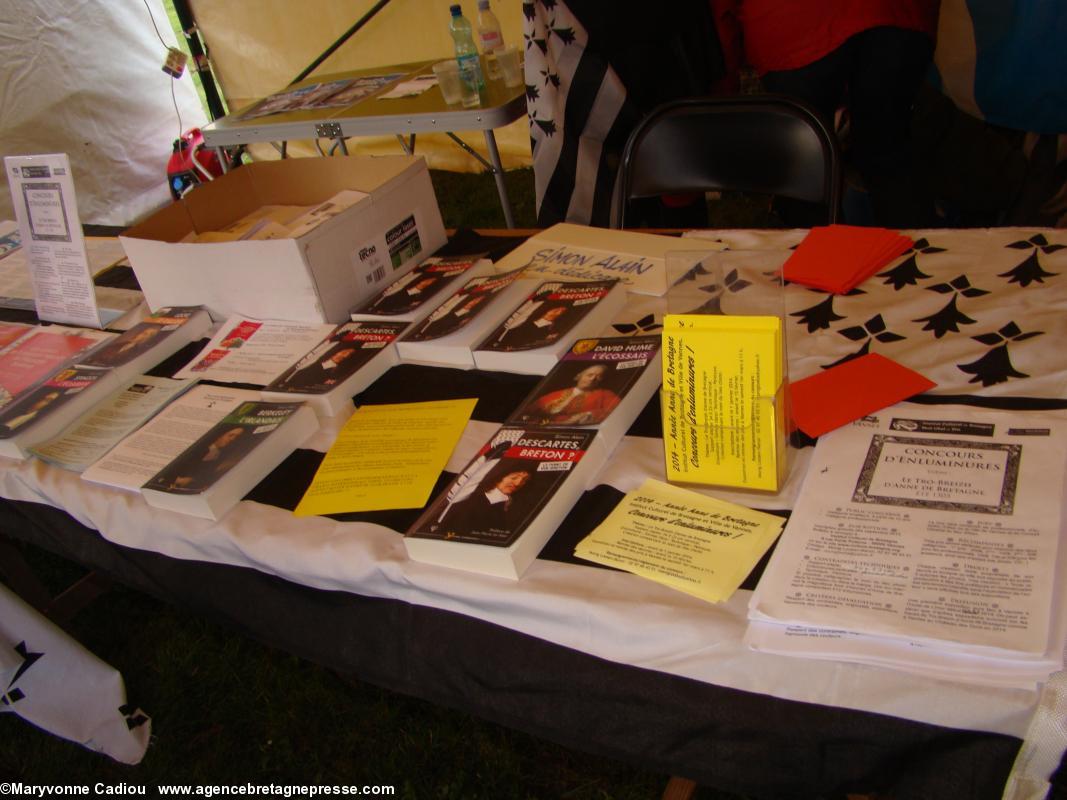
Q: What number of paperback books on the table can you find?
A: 9